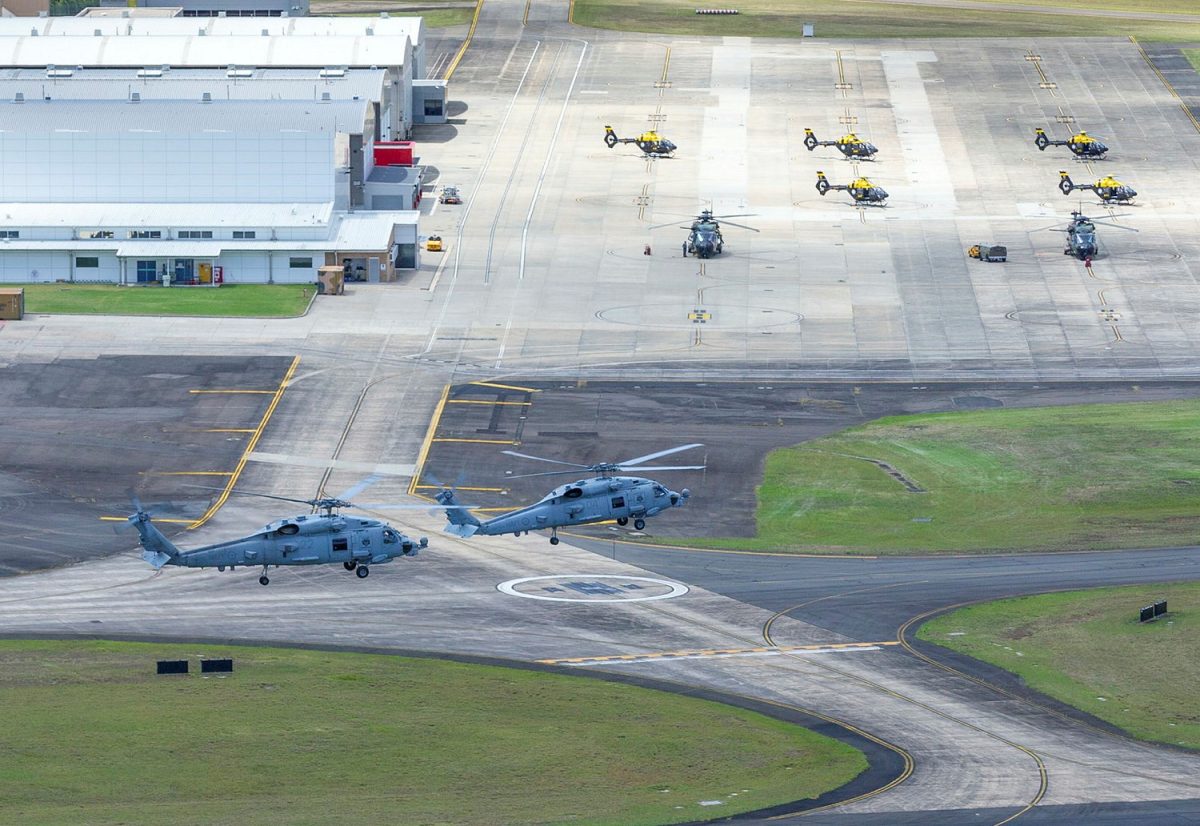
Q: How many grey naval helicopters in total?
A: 2